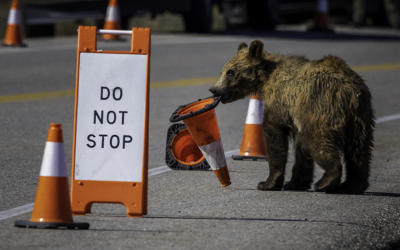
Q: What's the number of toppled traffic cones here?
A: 2